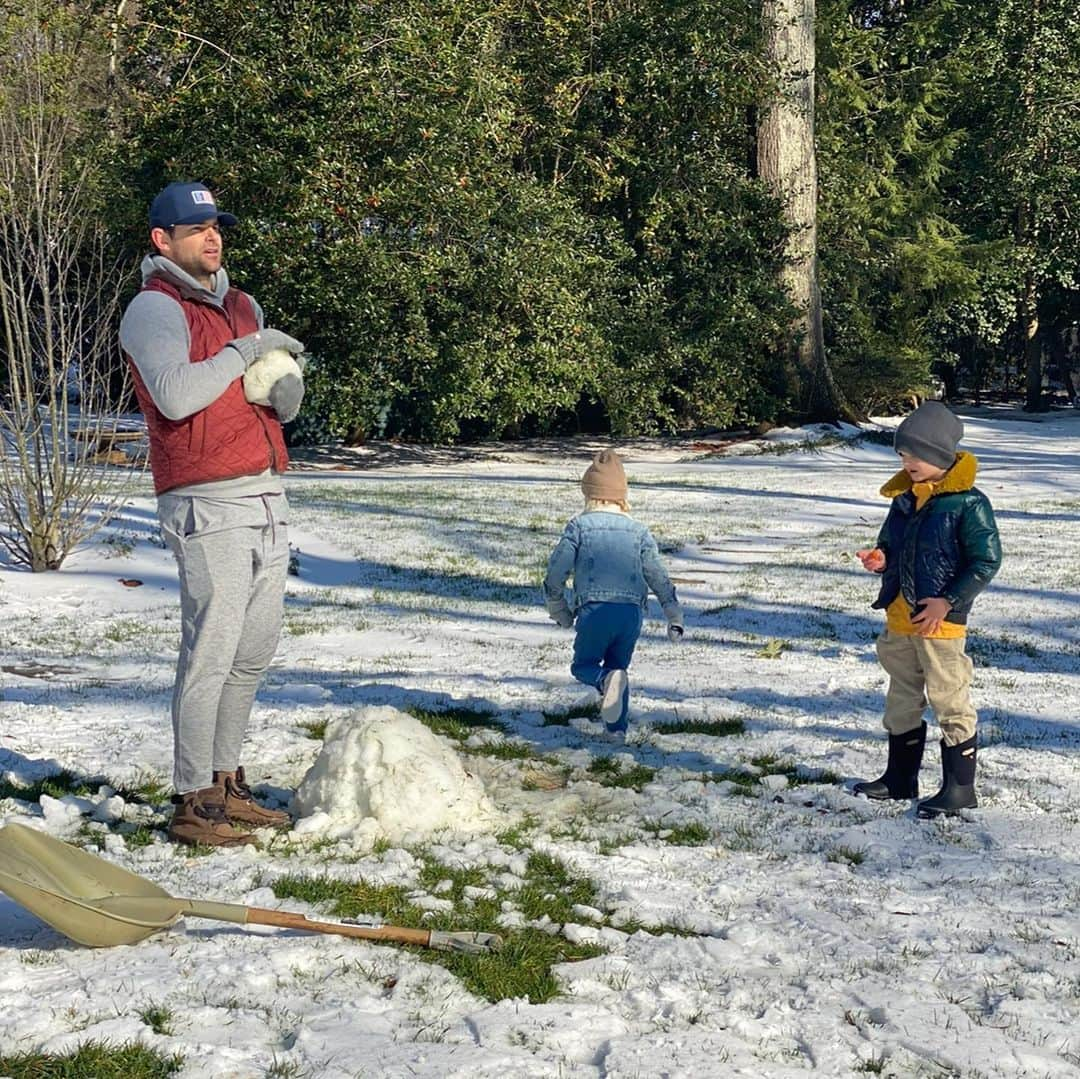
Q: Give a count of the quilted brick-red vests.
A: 1